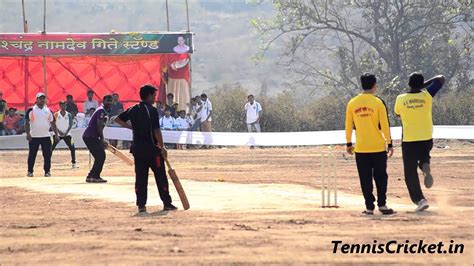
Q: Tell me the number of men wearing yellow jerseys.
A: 2